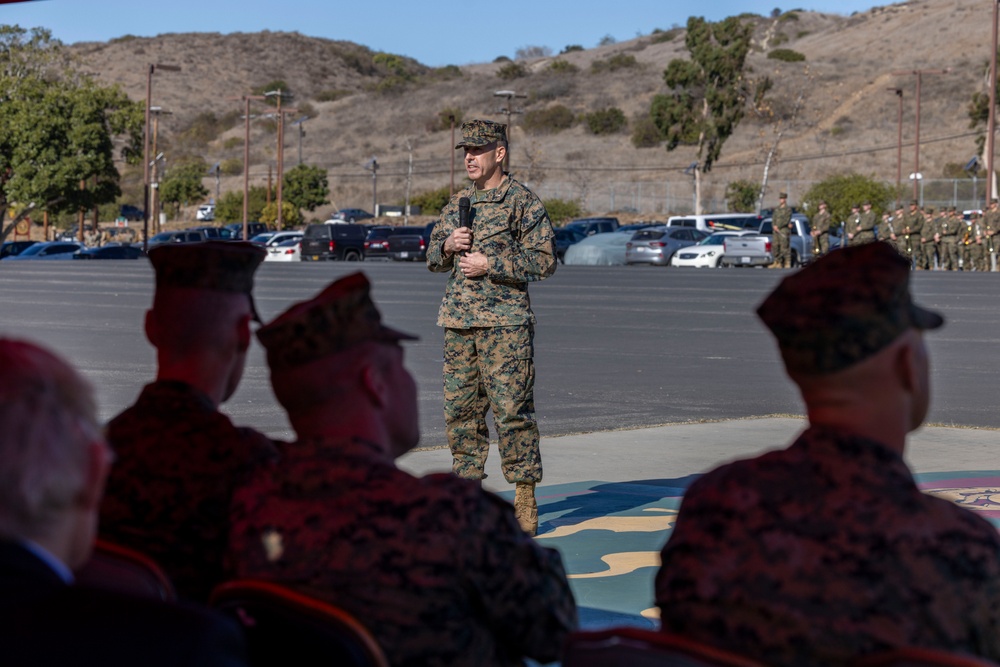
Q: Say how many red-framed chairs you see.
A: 4